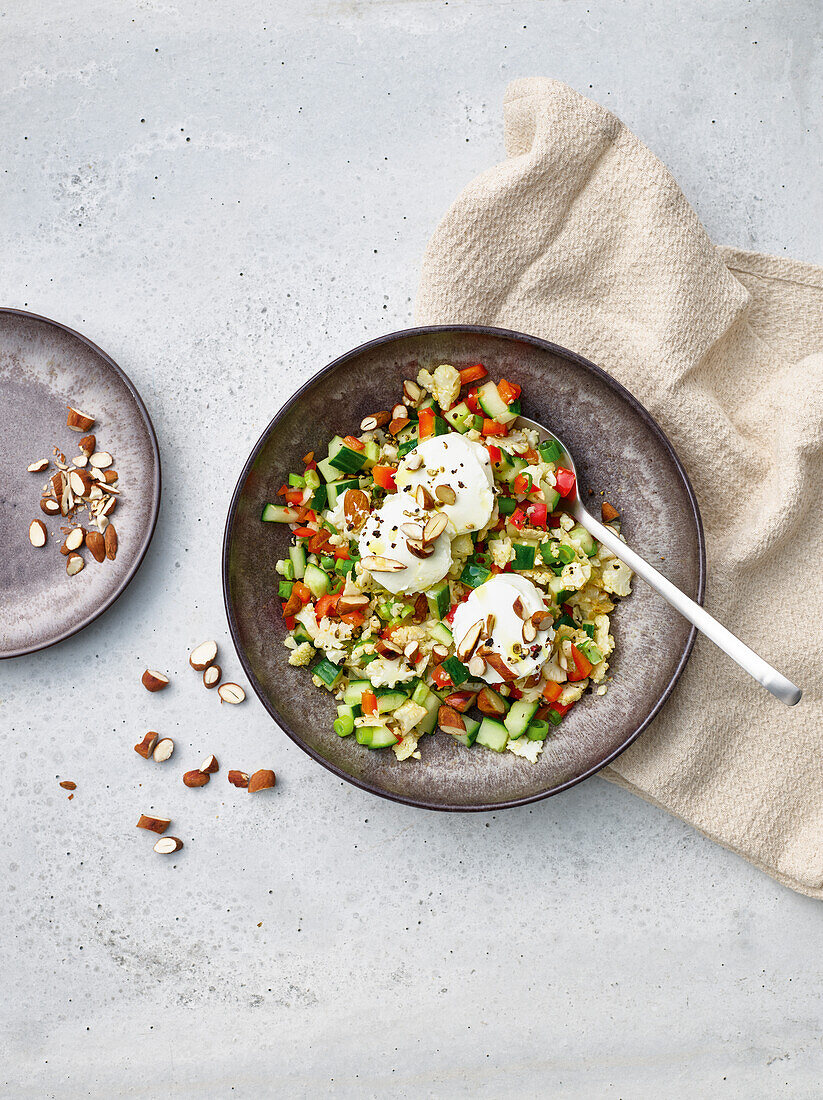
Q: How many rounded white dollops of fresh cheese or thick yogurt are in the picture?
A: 3